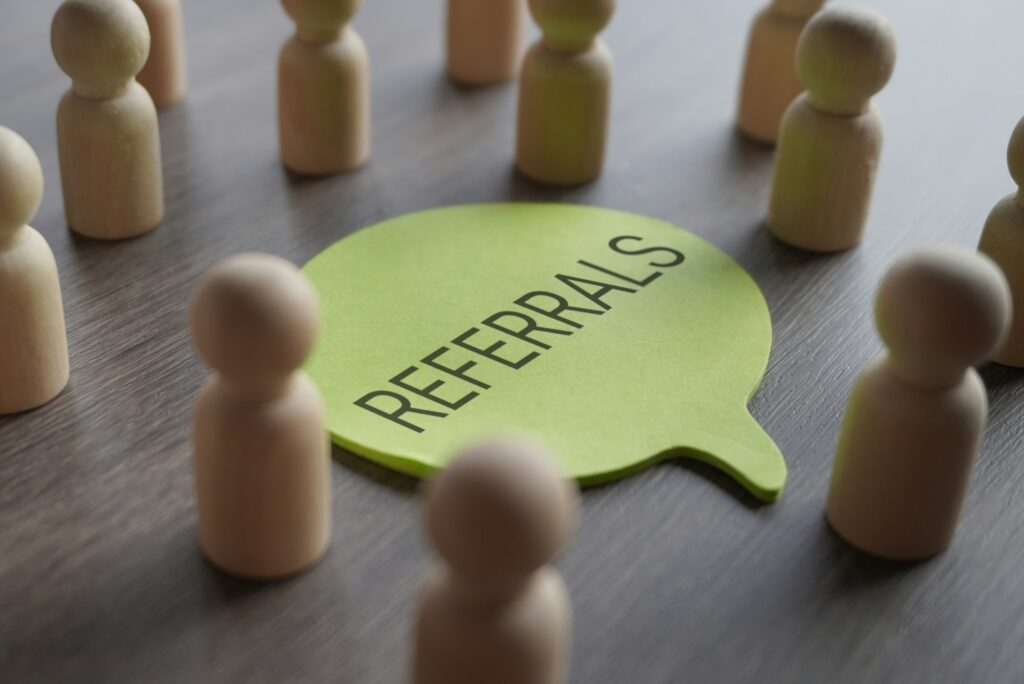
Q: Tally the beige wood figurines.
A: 12